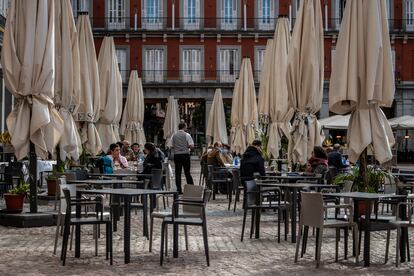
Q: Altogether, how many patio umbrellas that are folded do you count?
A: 13